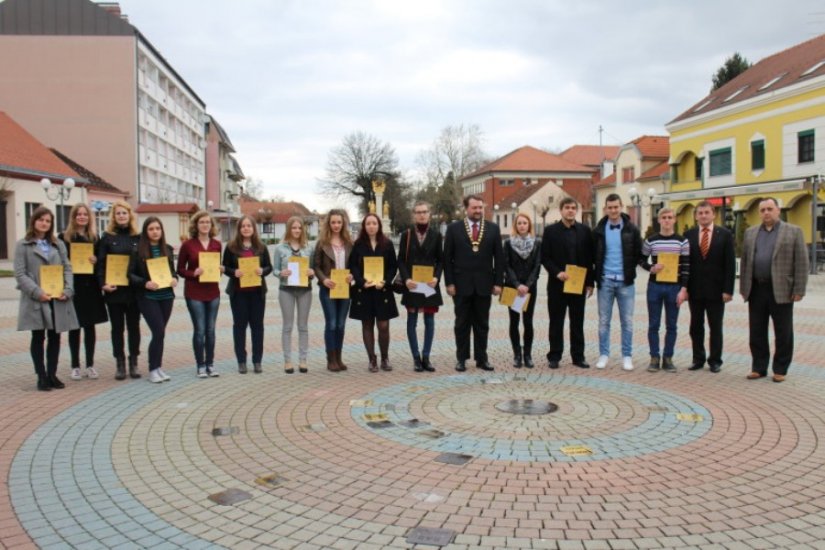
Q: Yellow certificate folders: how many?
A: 13